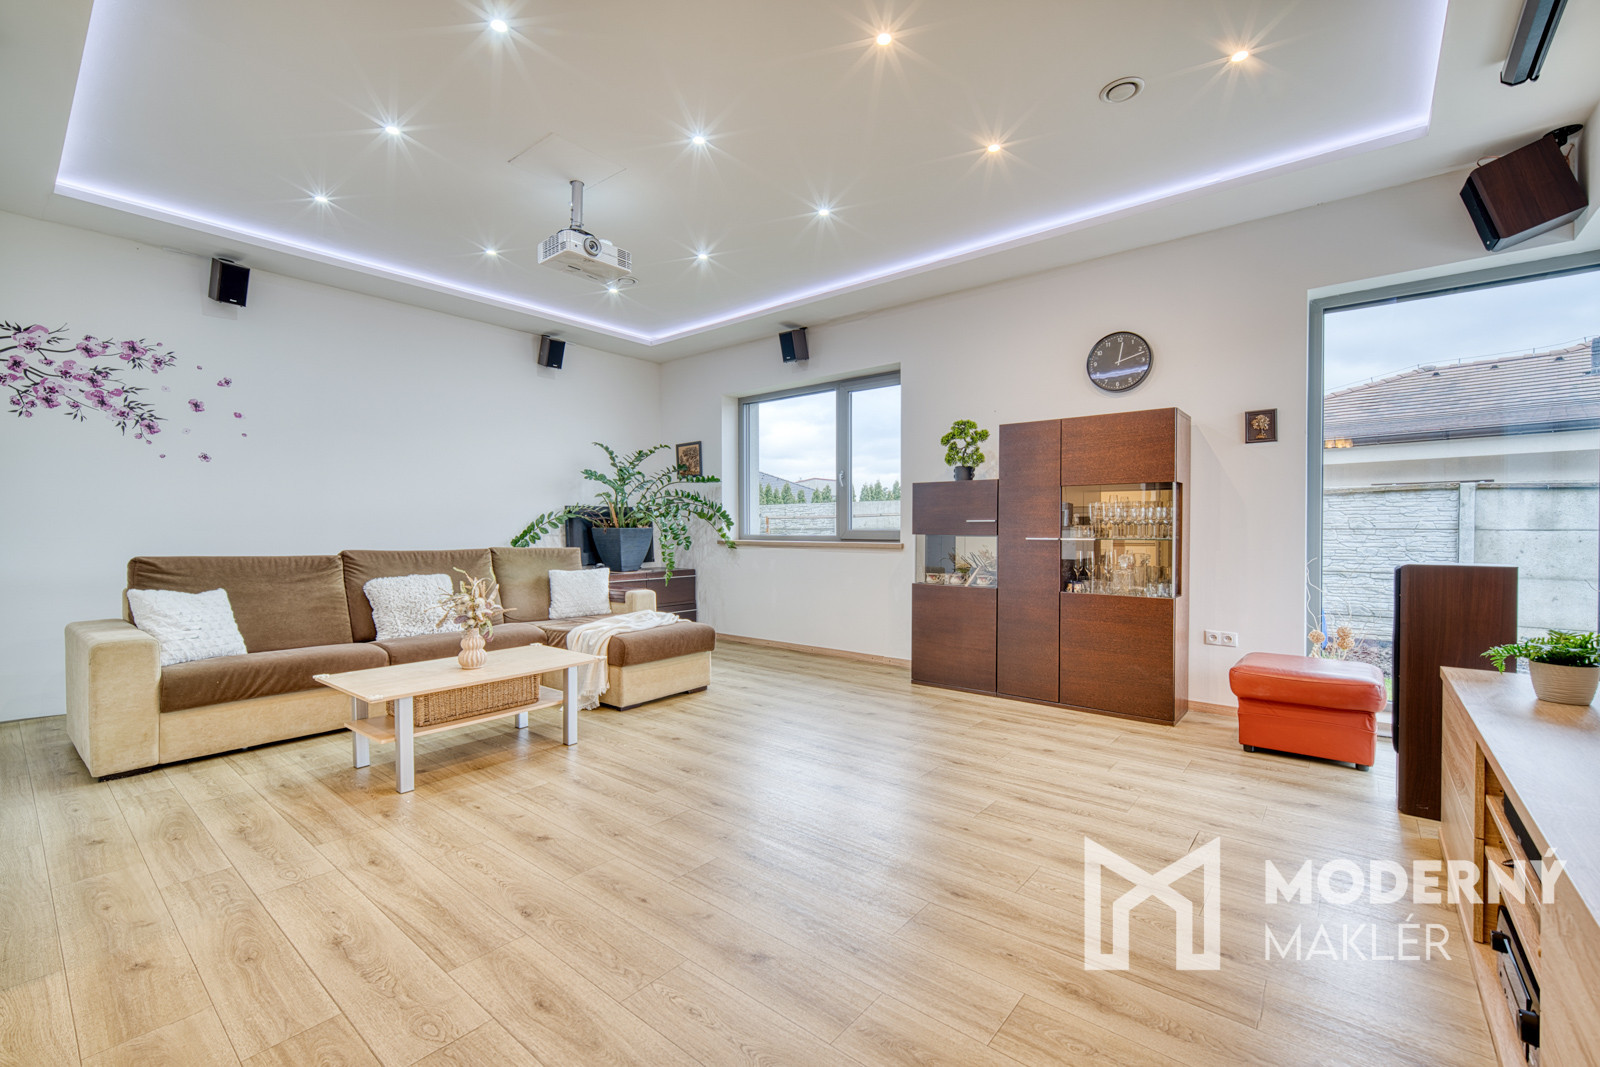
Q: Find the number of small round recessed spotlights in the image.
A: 11